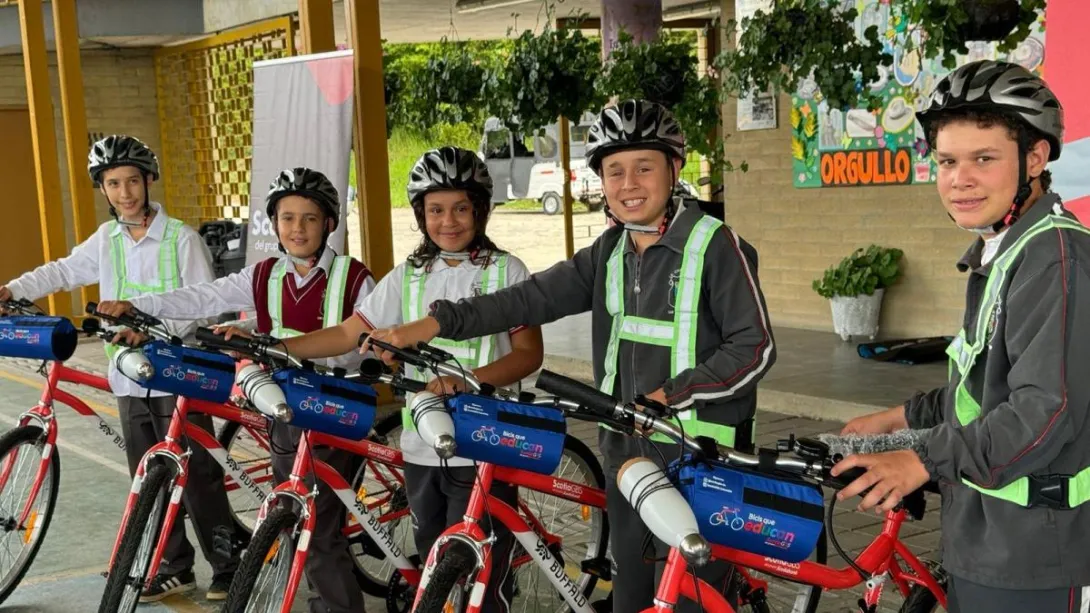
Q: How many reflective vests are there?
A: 5